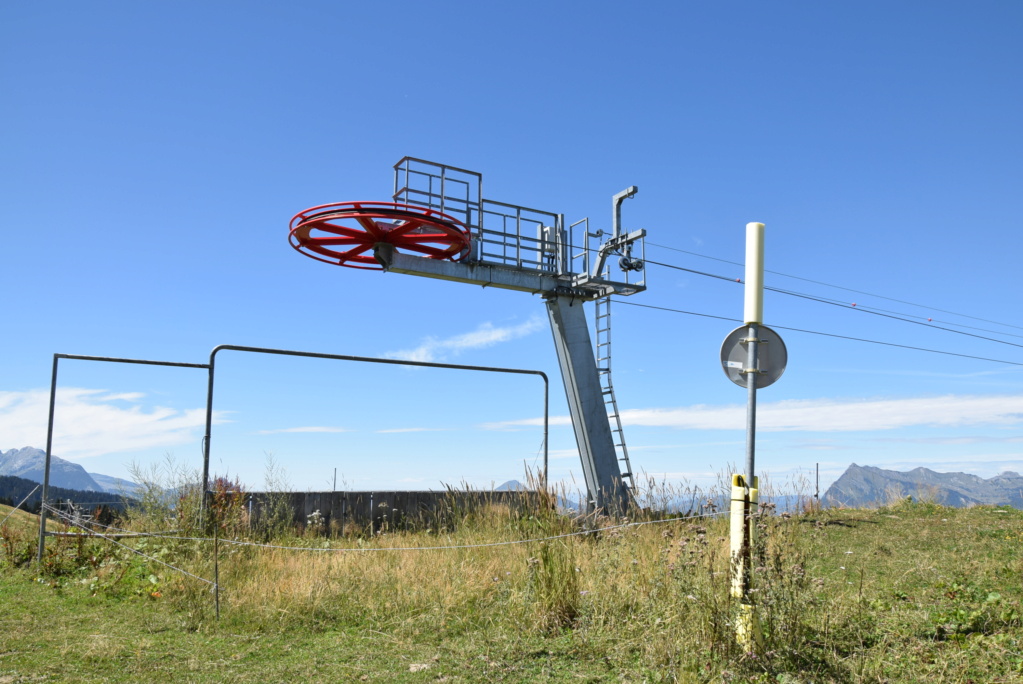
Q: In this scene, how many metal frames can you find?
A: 2